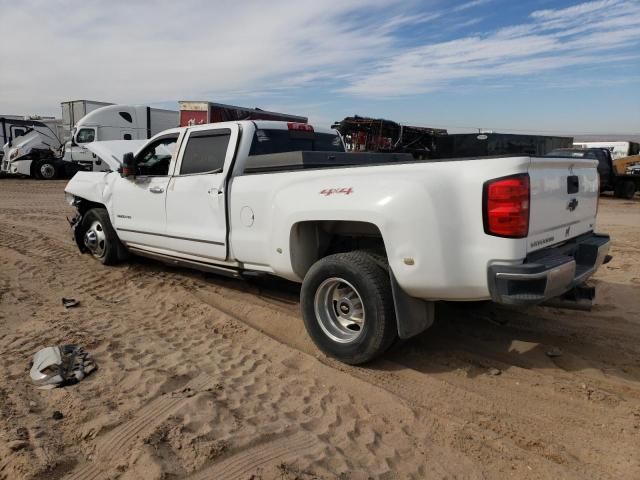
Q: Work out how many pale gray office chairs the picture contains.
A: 0